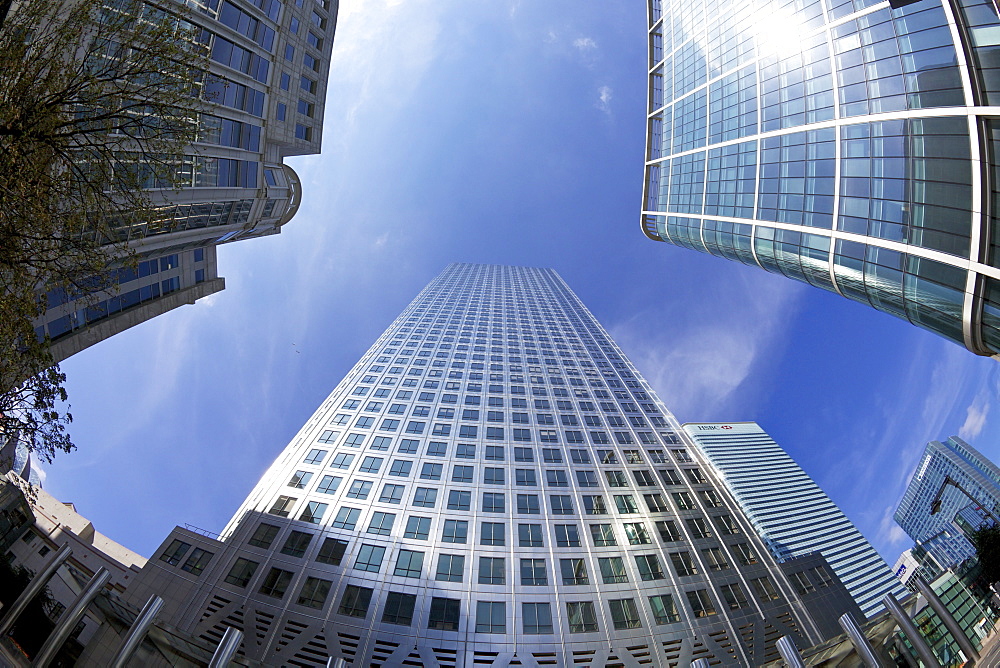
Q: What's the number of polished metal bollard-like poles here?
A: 10